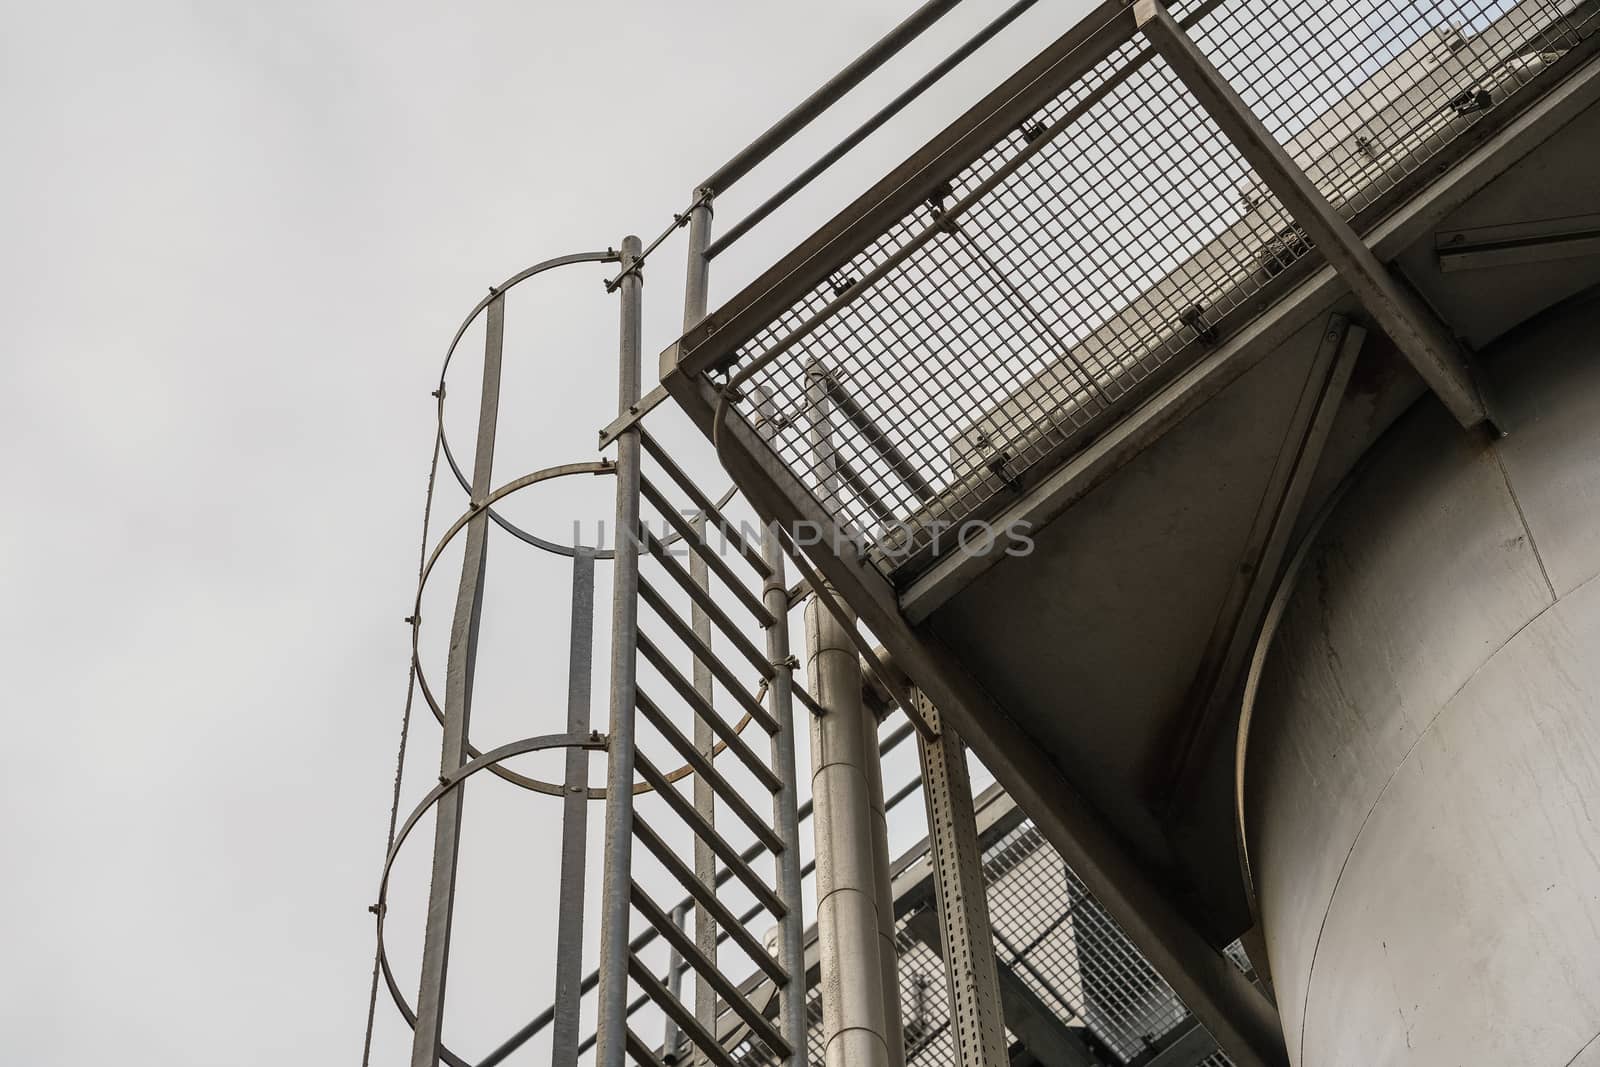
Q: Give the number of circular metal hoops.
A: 3